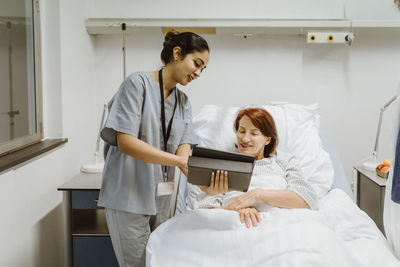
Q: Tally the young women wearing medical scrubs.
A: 1